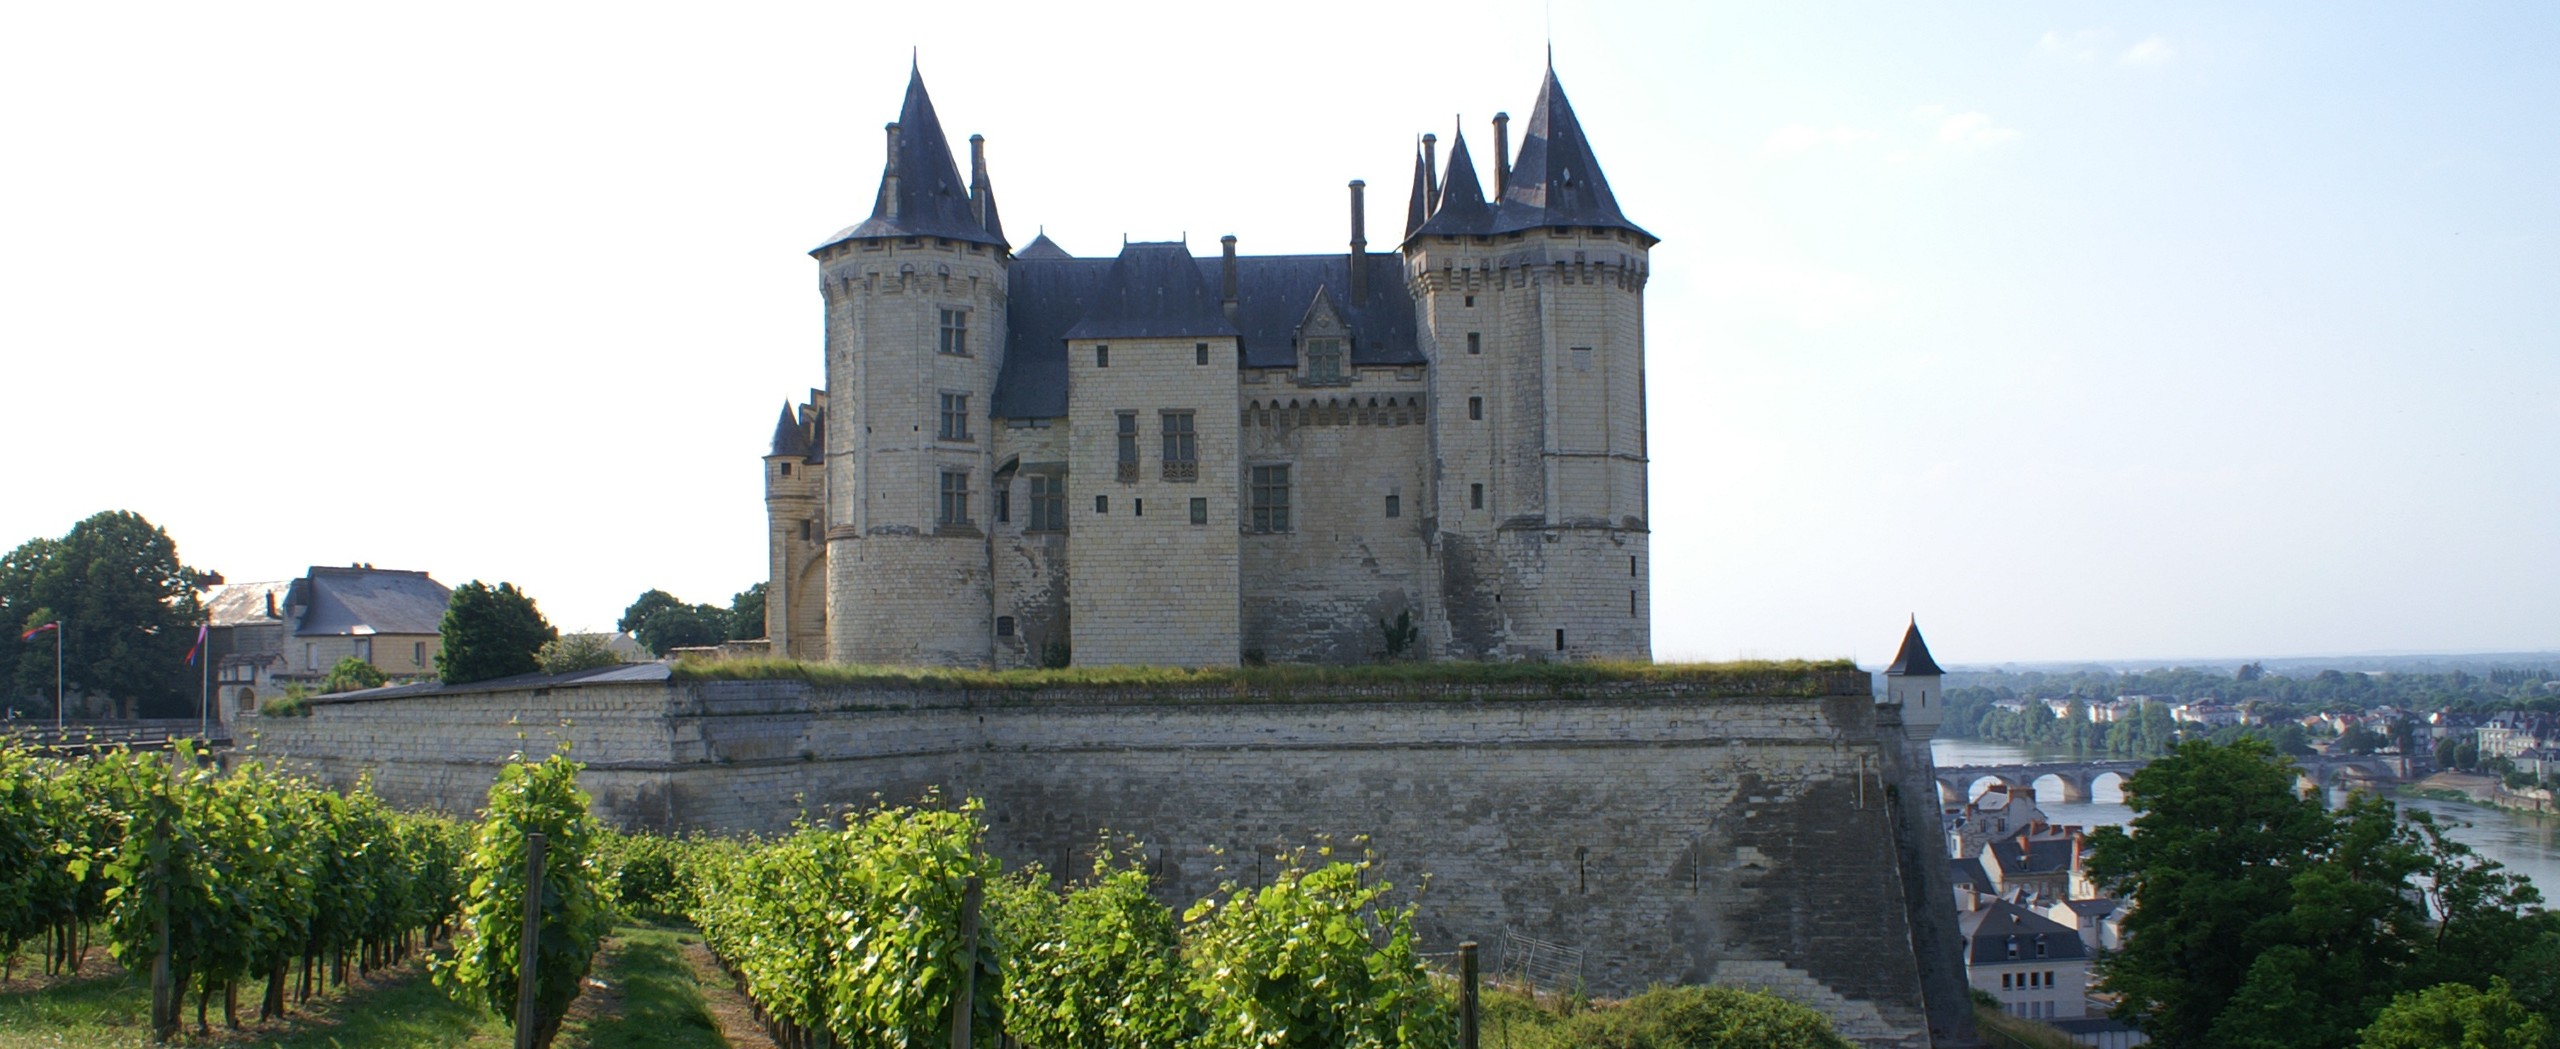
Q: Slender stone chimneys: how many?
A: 6